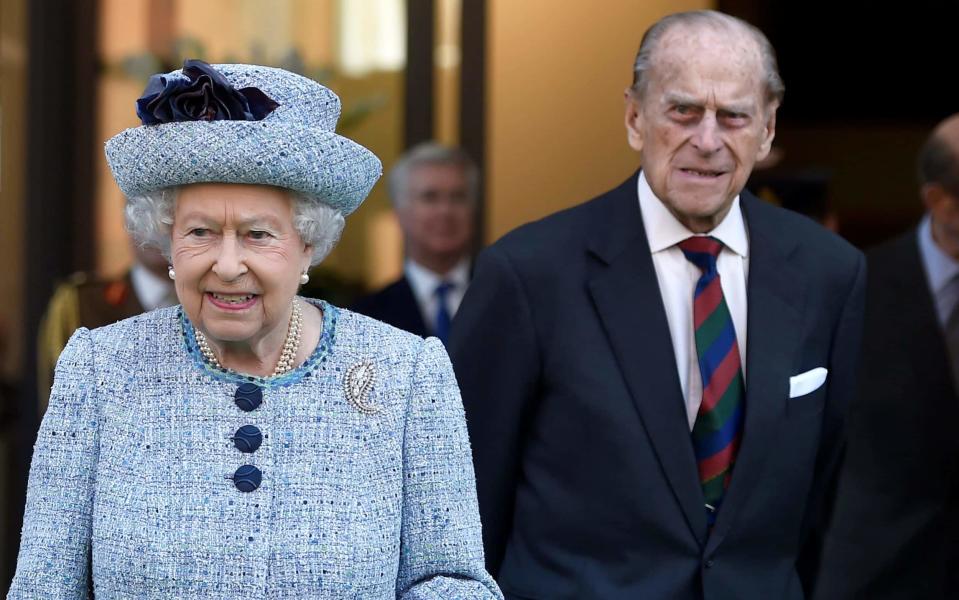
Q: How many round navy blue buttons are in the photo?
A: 3